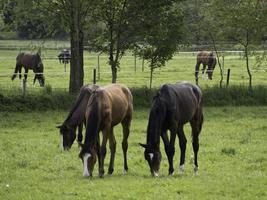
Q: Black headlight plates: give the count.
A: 0